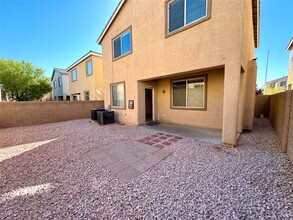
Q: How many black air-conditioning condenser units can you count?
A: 2